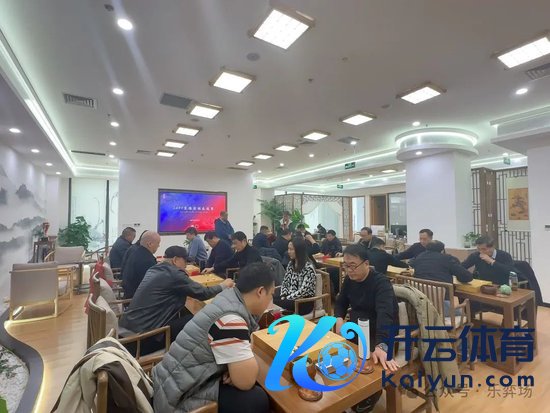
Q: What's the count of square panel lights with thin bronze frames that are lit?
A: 13